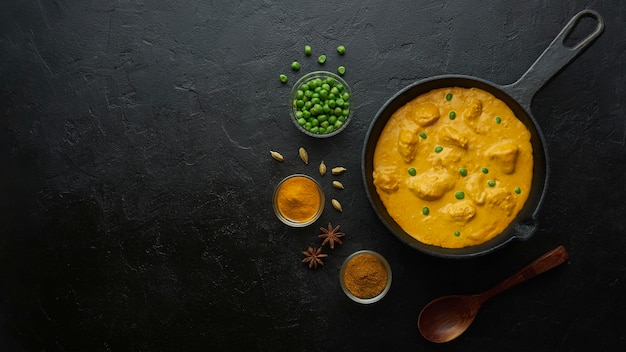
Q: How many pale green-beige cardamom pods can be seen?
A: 6